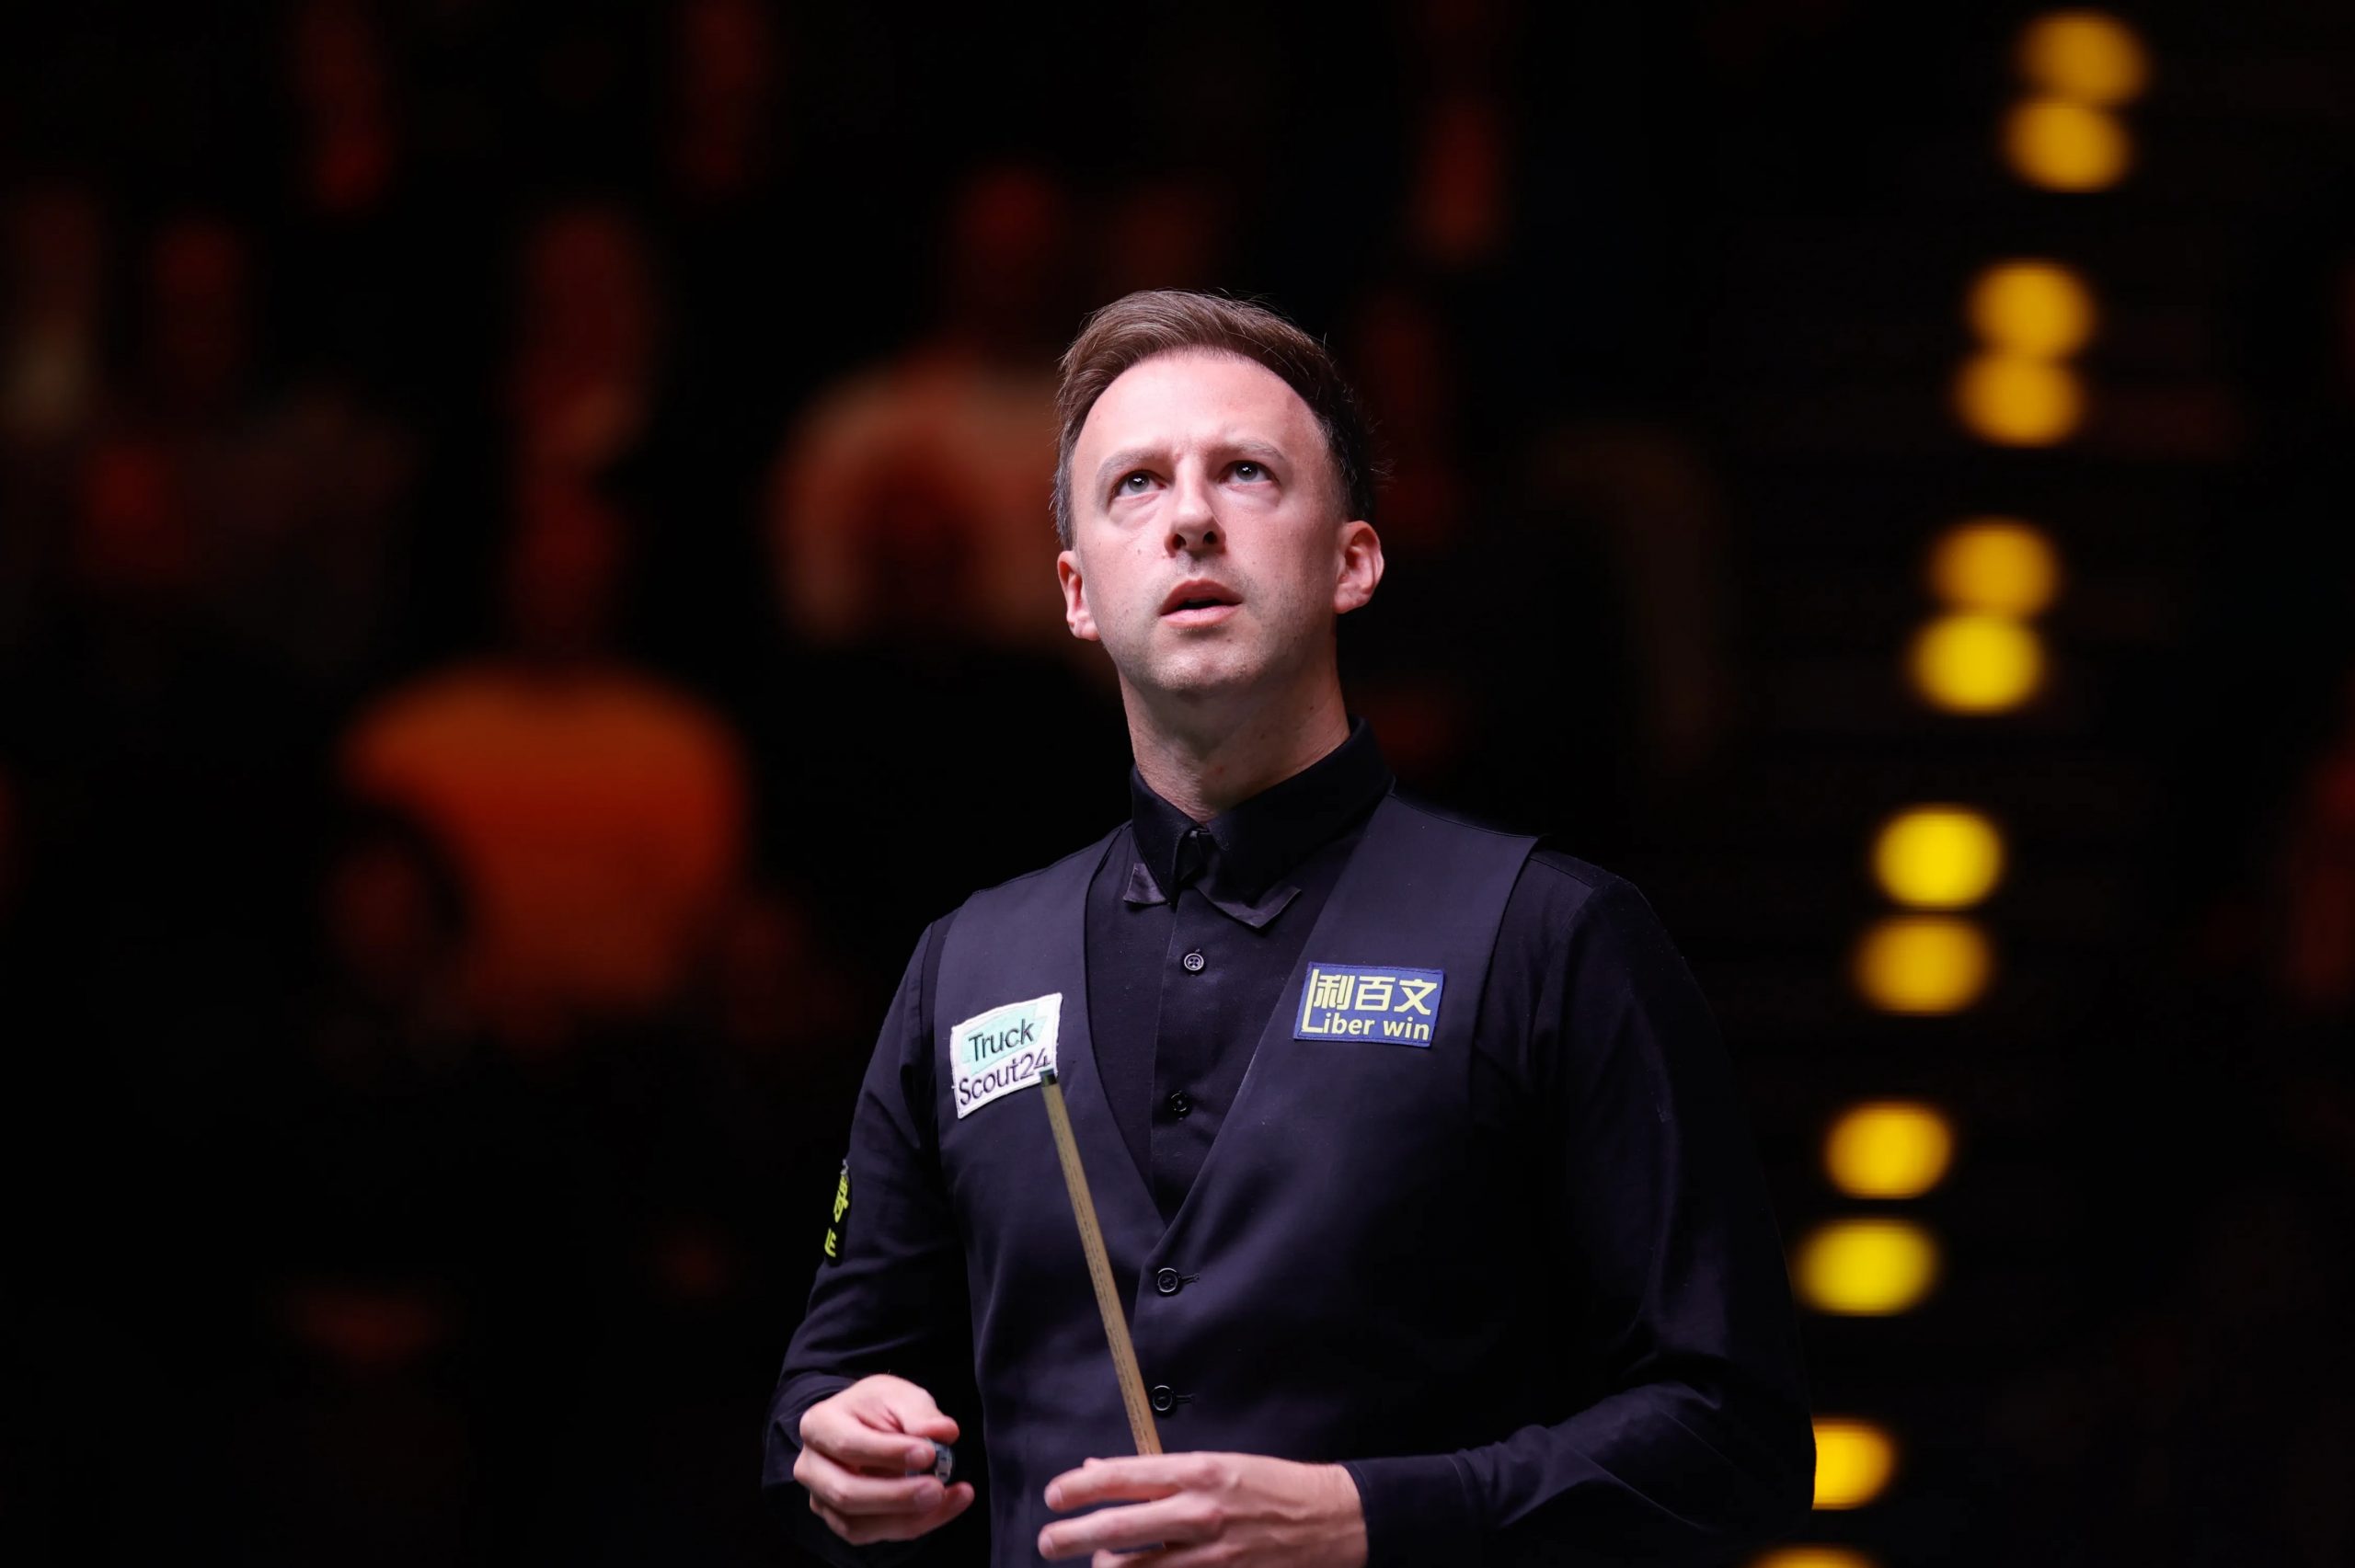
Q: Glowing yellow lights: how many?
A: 12